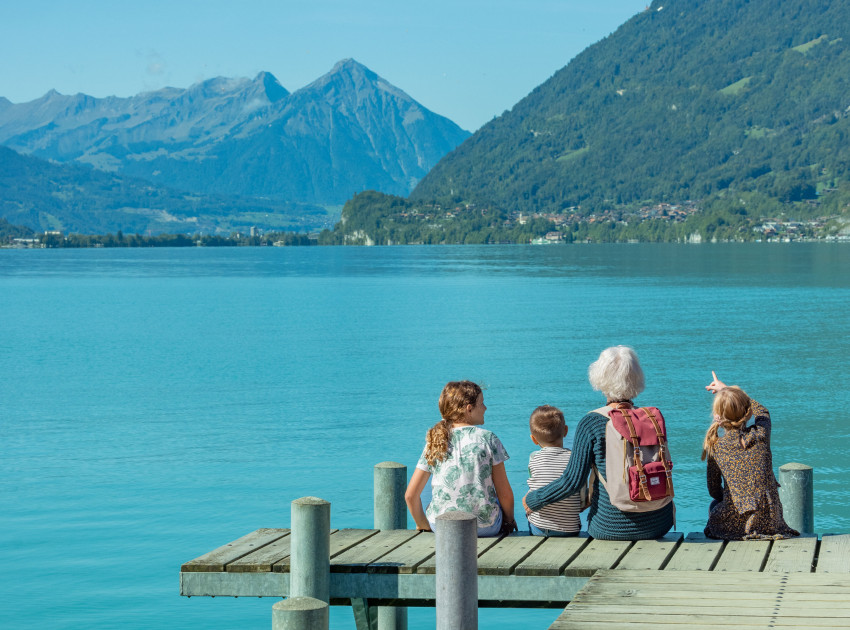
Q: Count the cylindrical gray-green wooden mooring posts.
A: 5